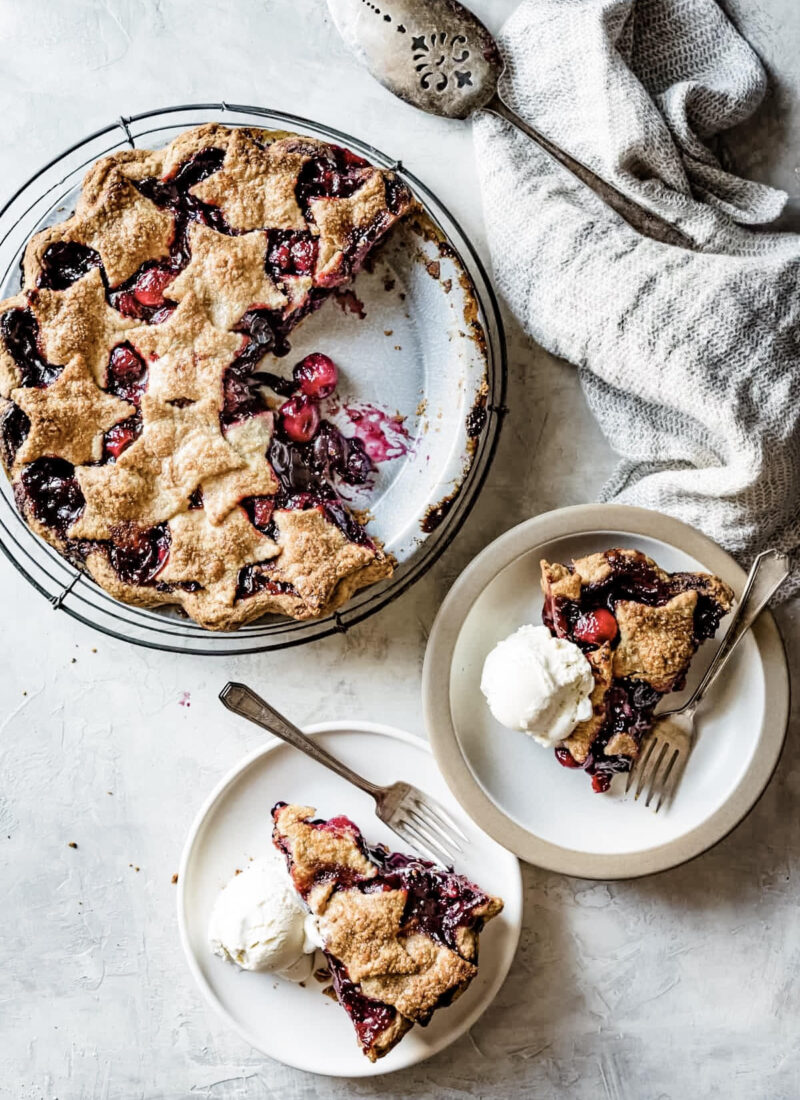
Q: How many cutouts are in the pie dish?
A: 12